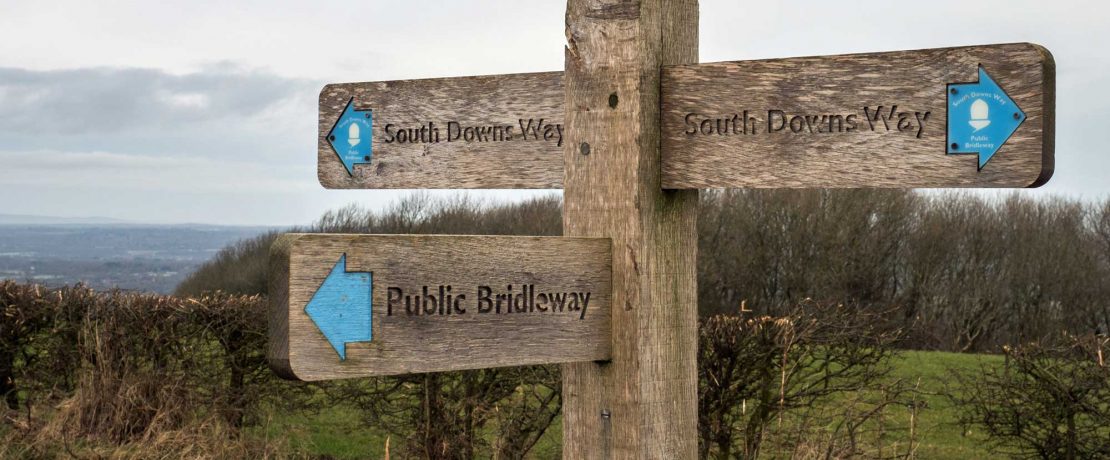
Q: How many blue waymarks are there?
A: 3